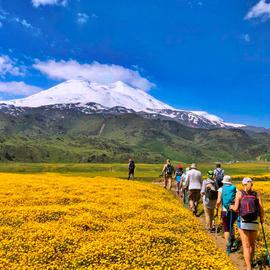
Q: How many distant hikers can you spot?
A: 1